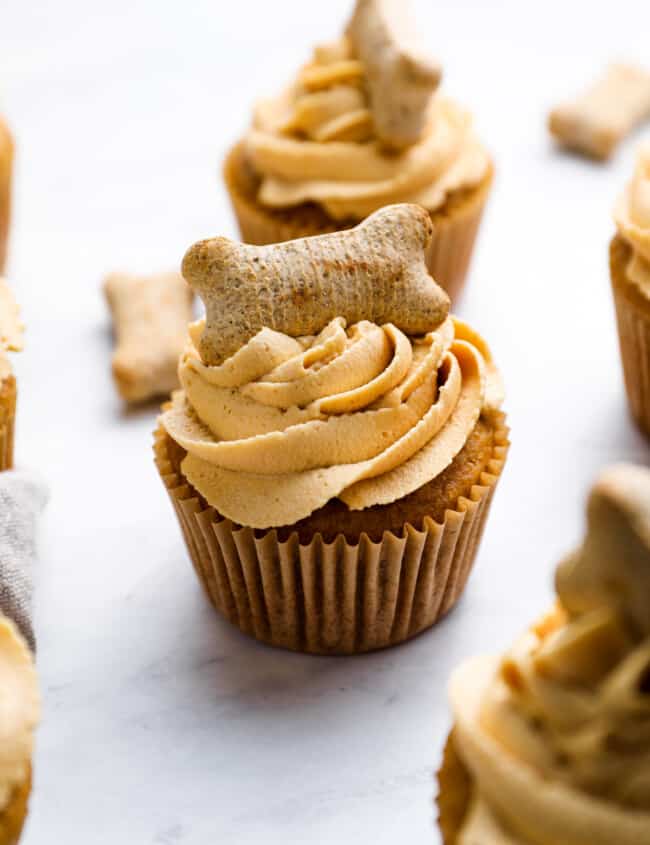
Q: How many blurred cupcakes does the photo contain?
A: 6